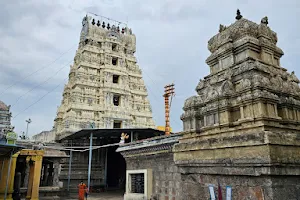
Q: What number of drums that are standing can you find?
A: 0